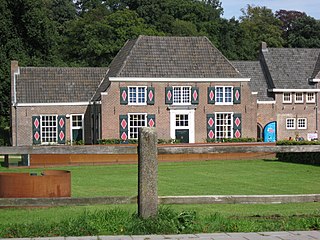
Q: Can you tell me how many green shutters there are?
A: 12